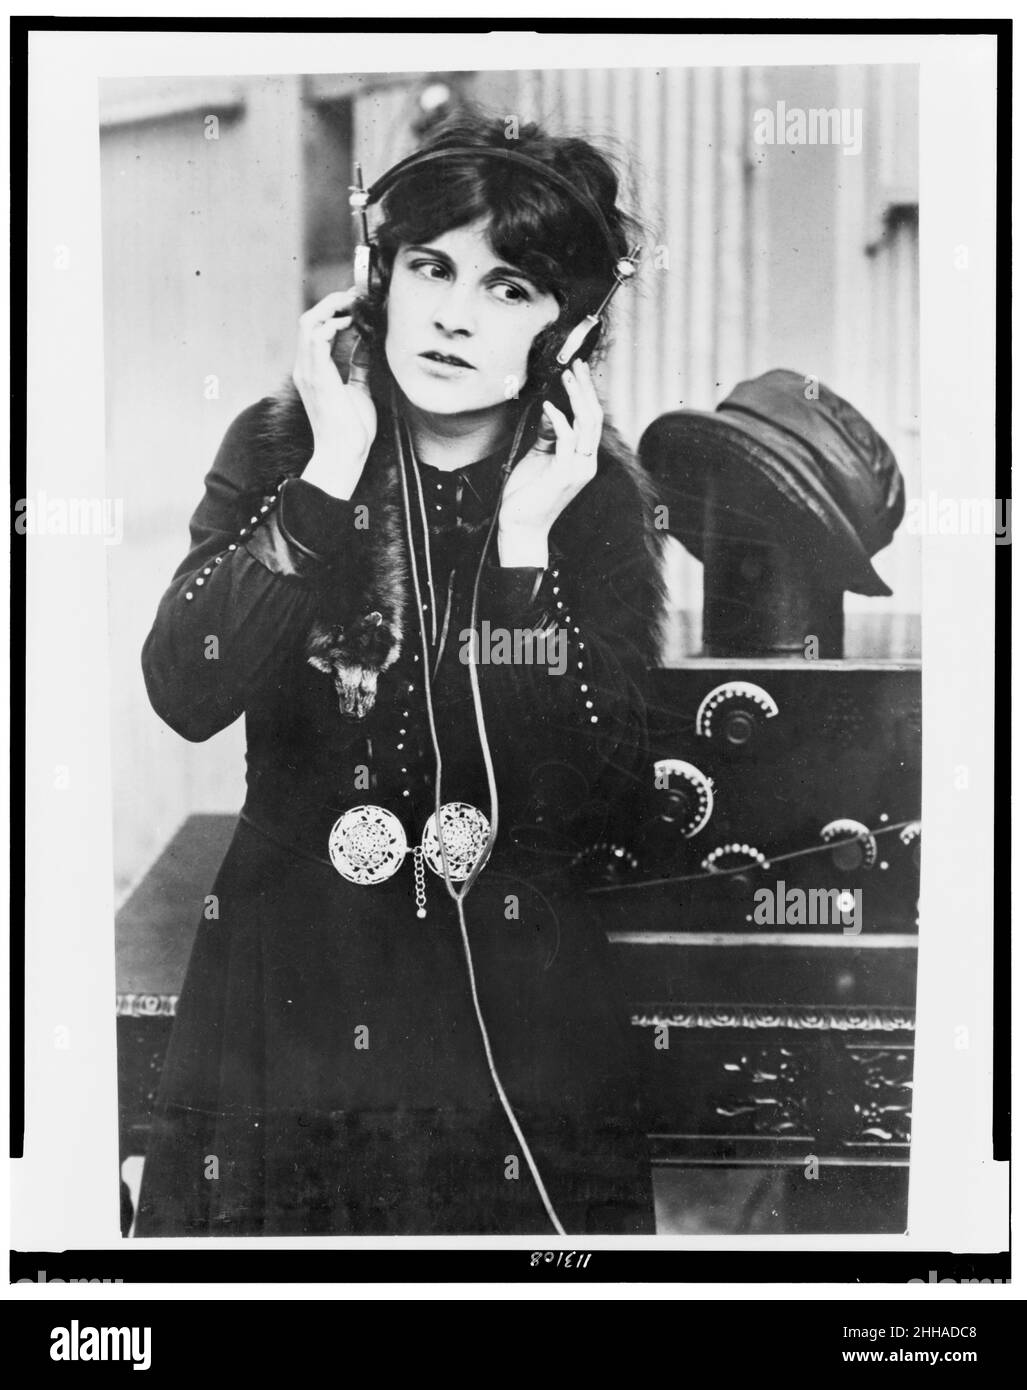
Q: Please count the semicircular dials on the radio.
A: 6